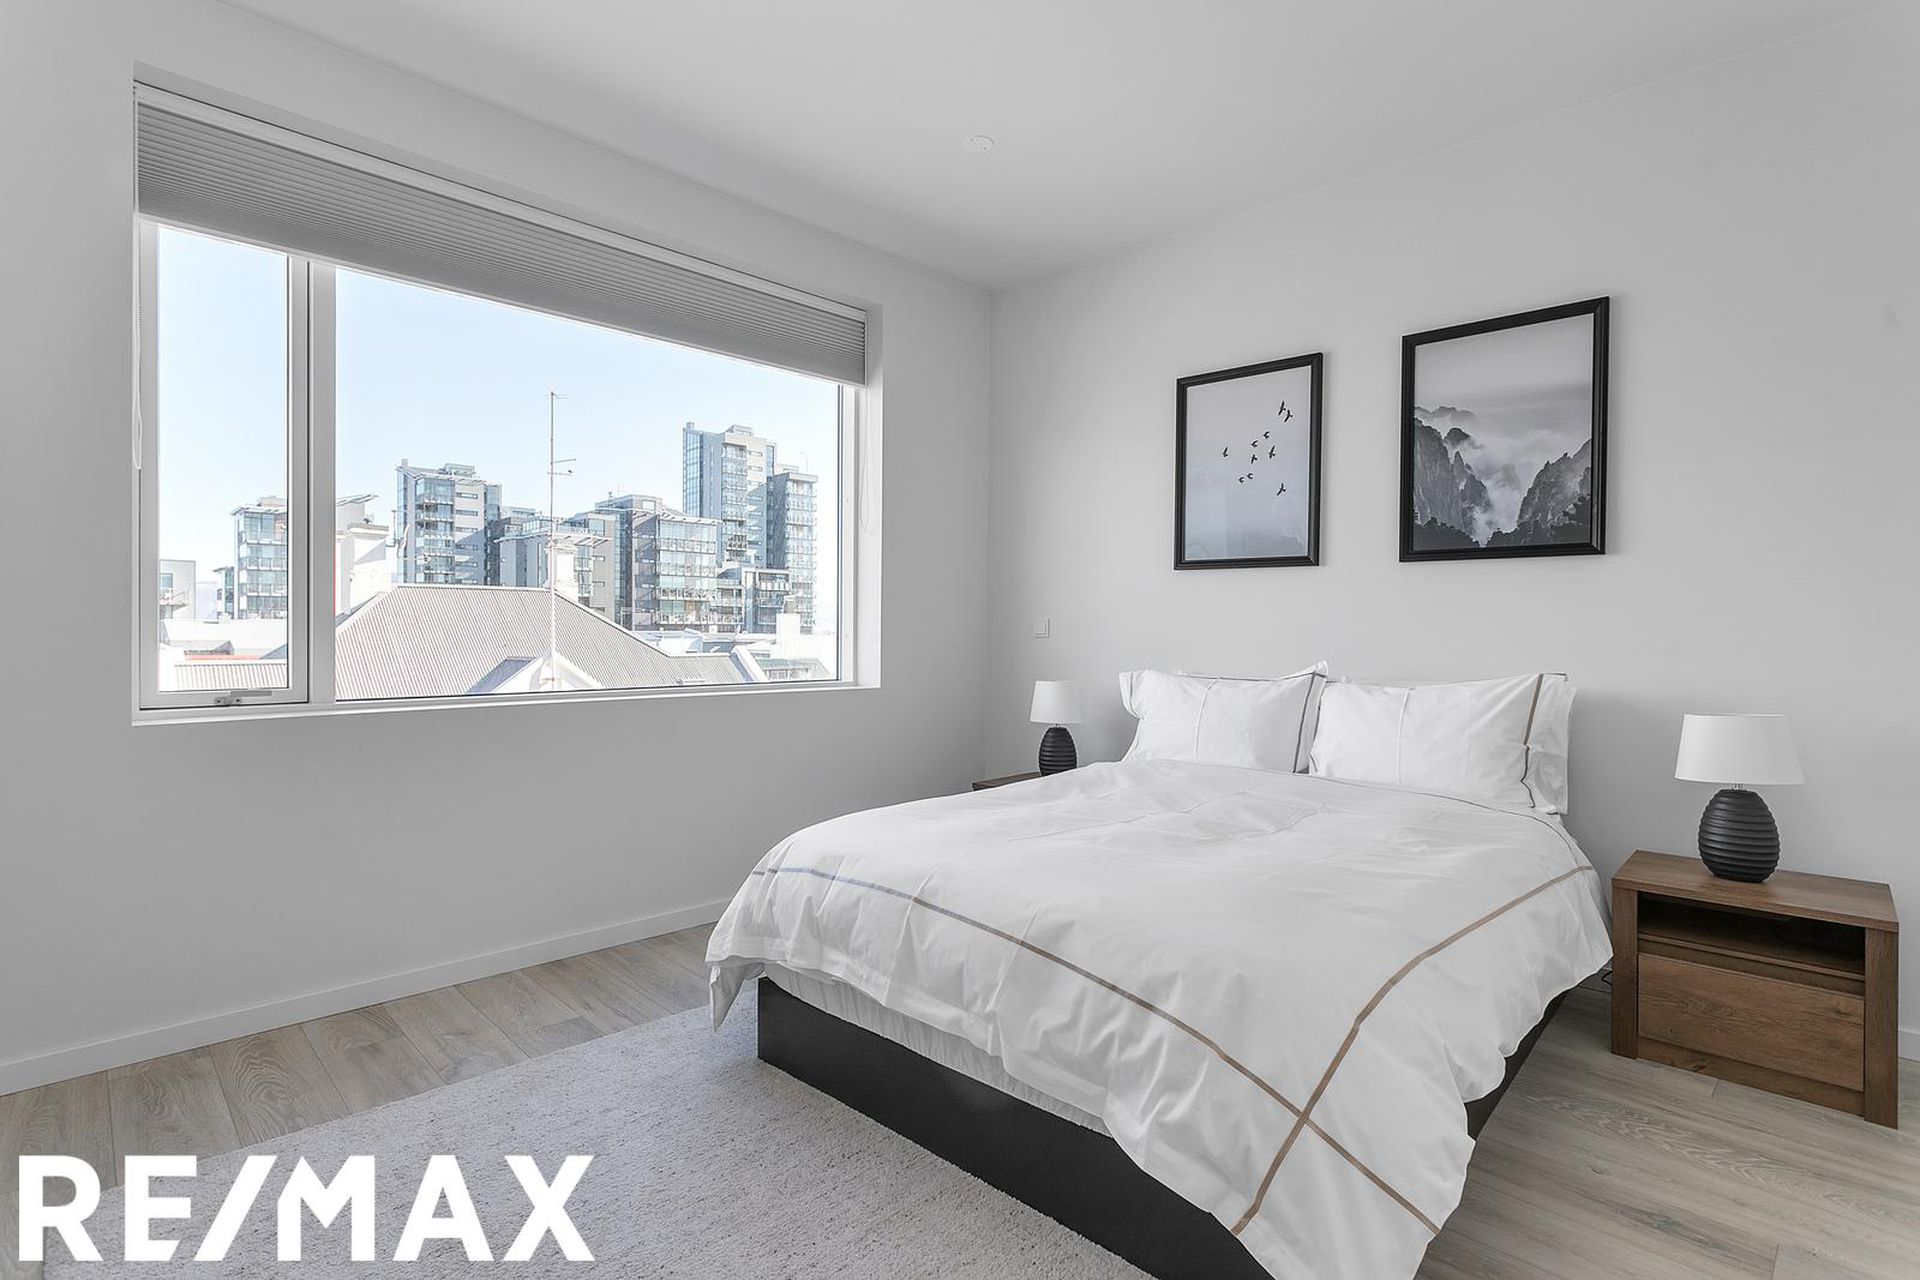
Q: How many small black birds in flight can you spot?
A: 10